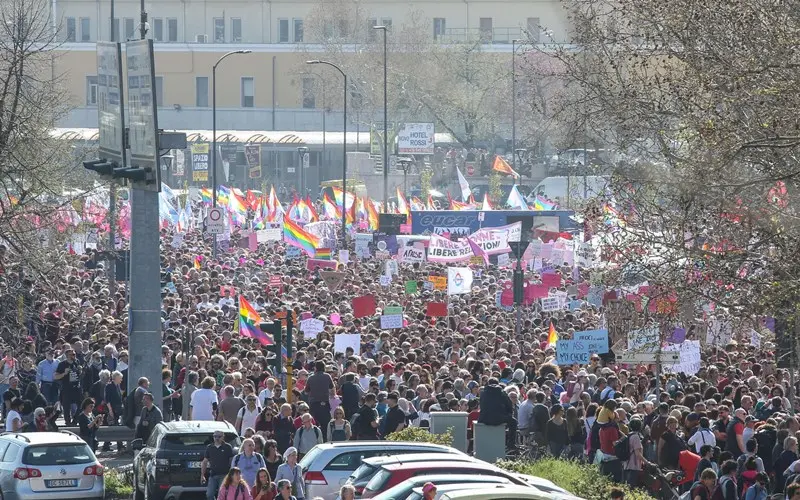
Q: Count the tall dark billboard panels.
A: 2